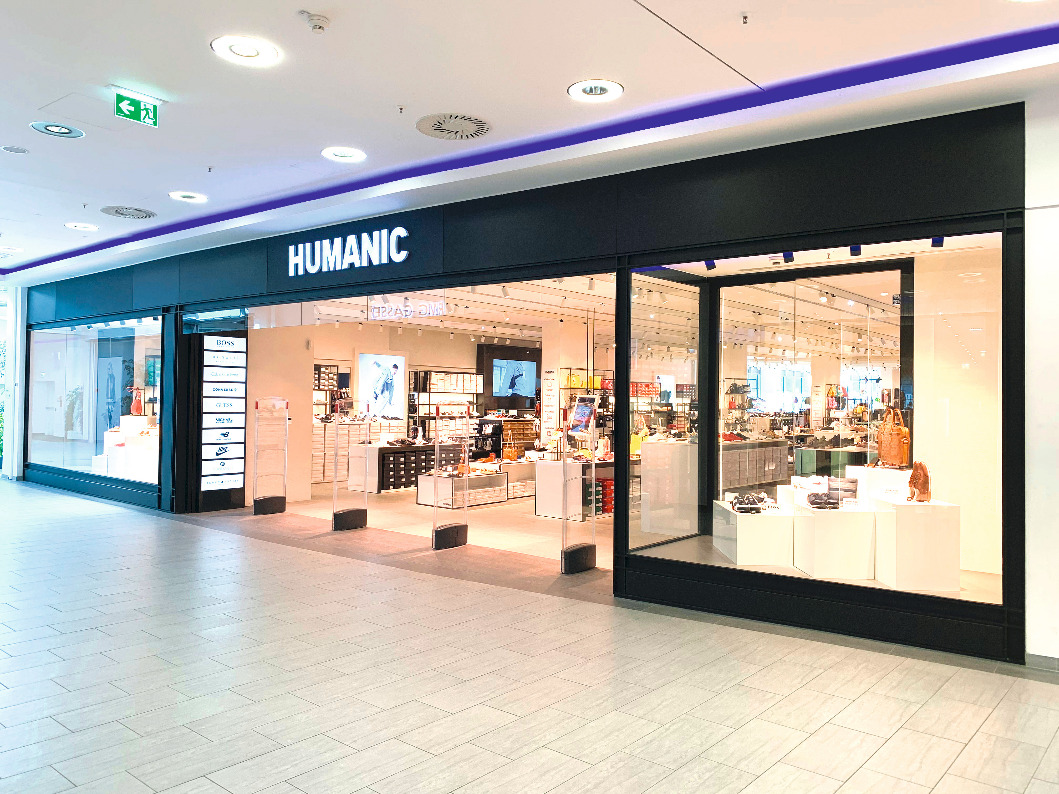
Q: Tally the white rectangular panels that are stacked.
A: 10